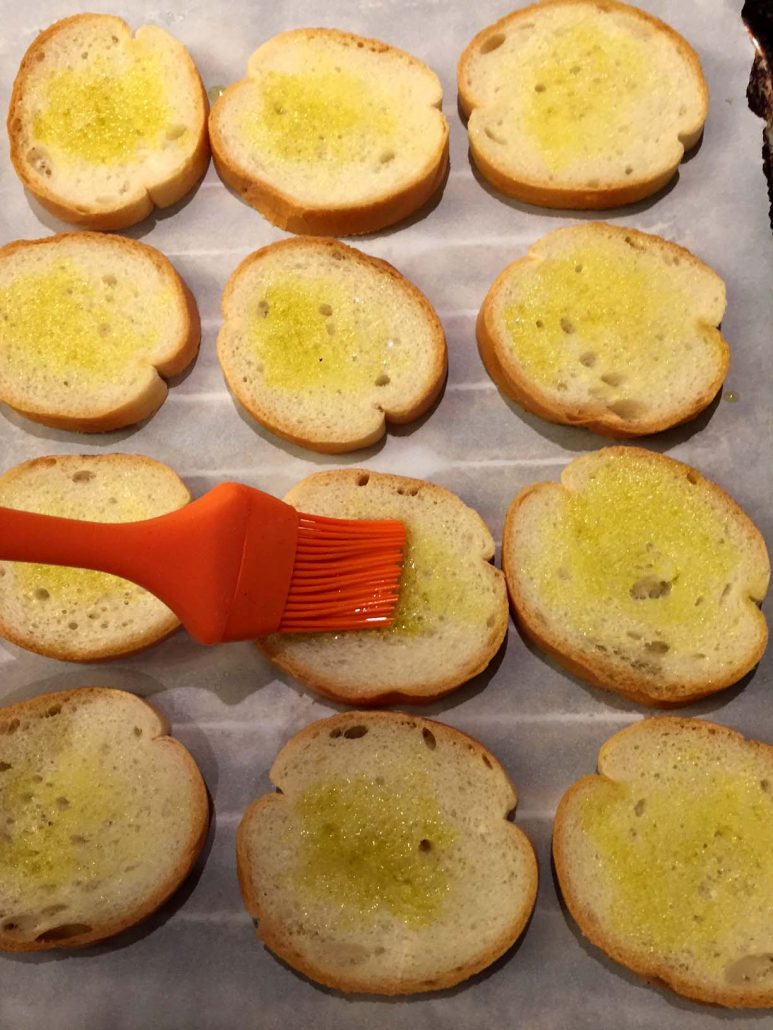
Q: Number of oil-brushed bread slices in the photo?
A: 12